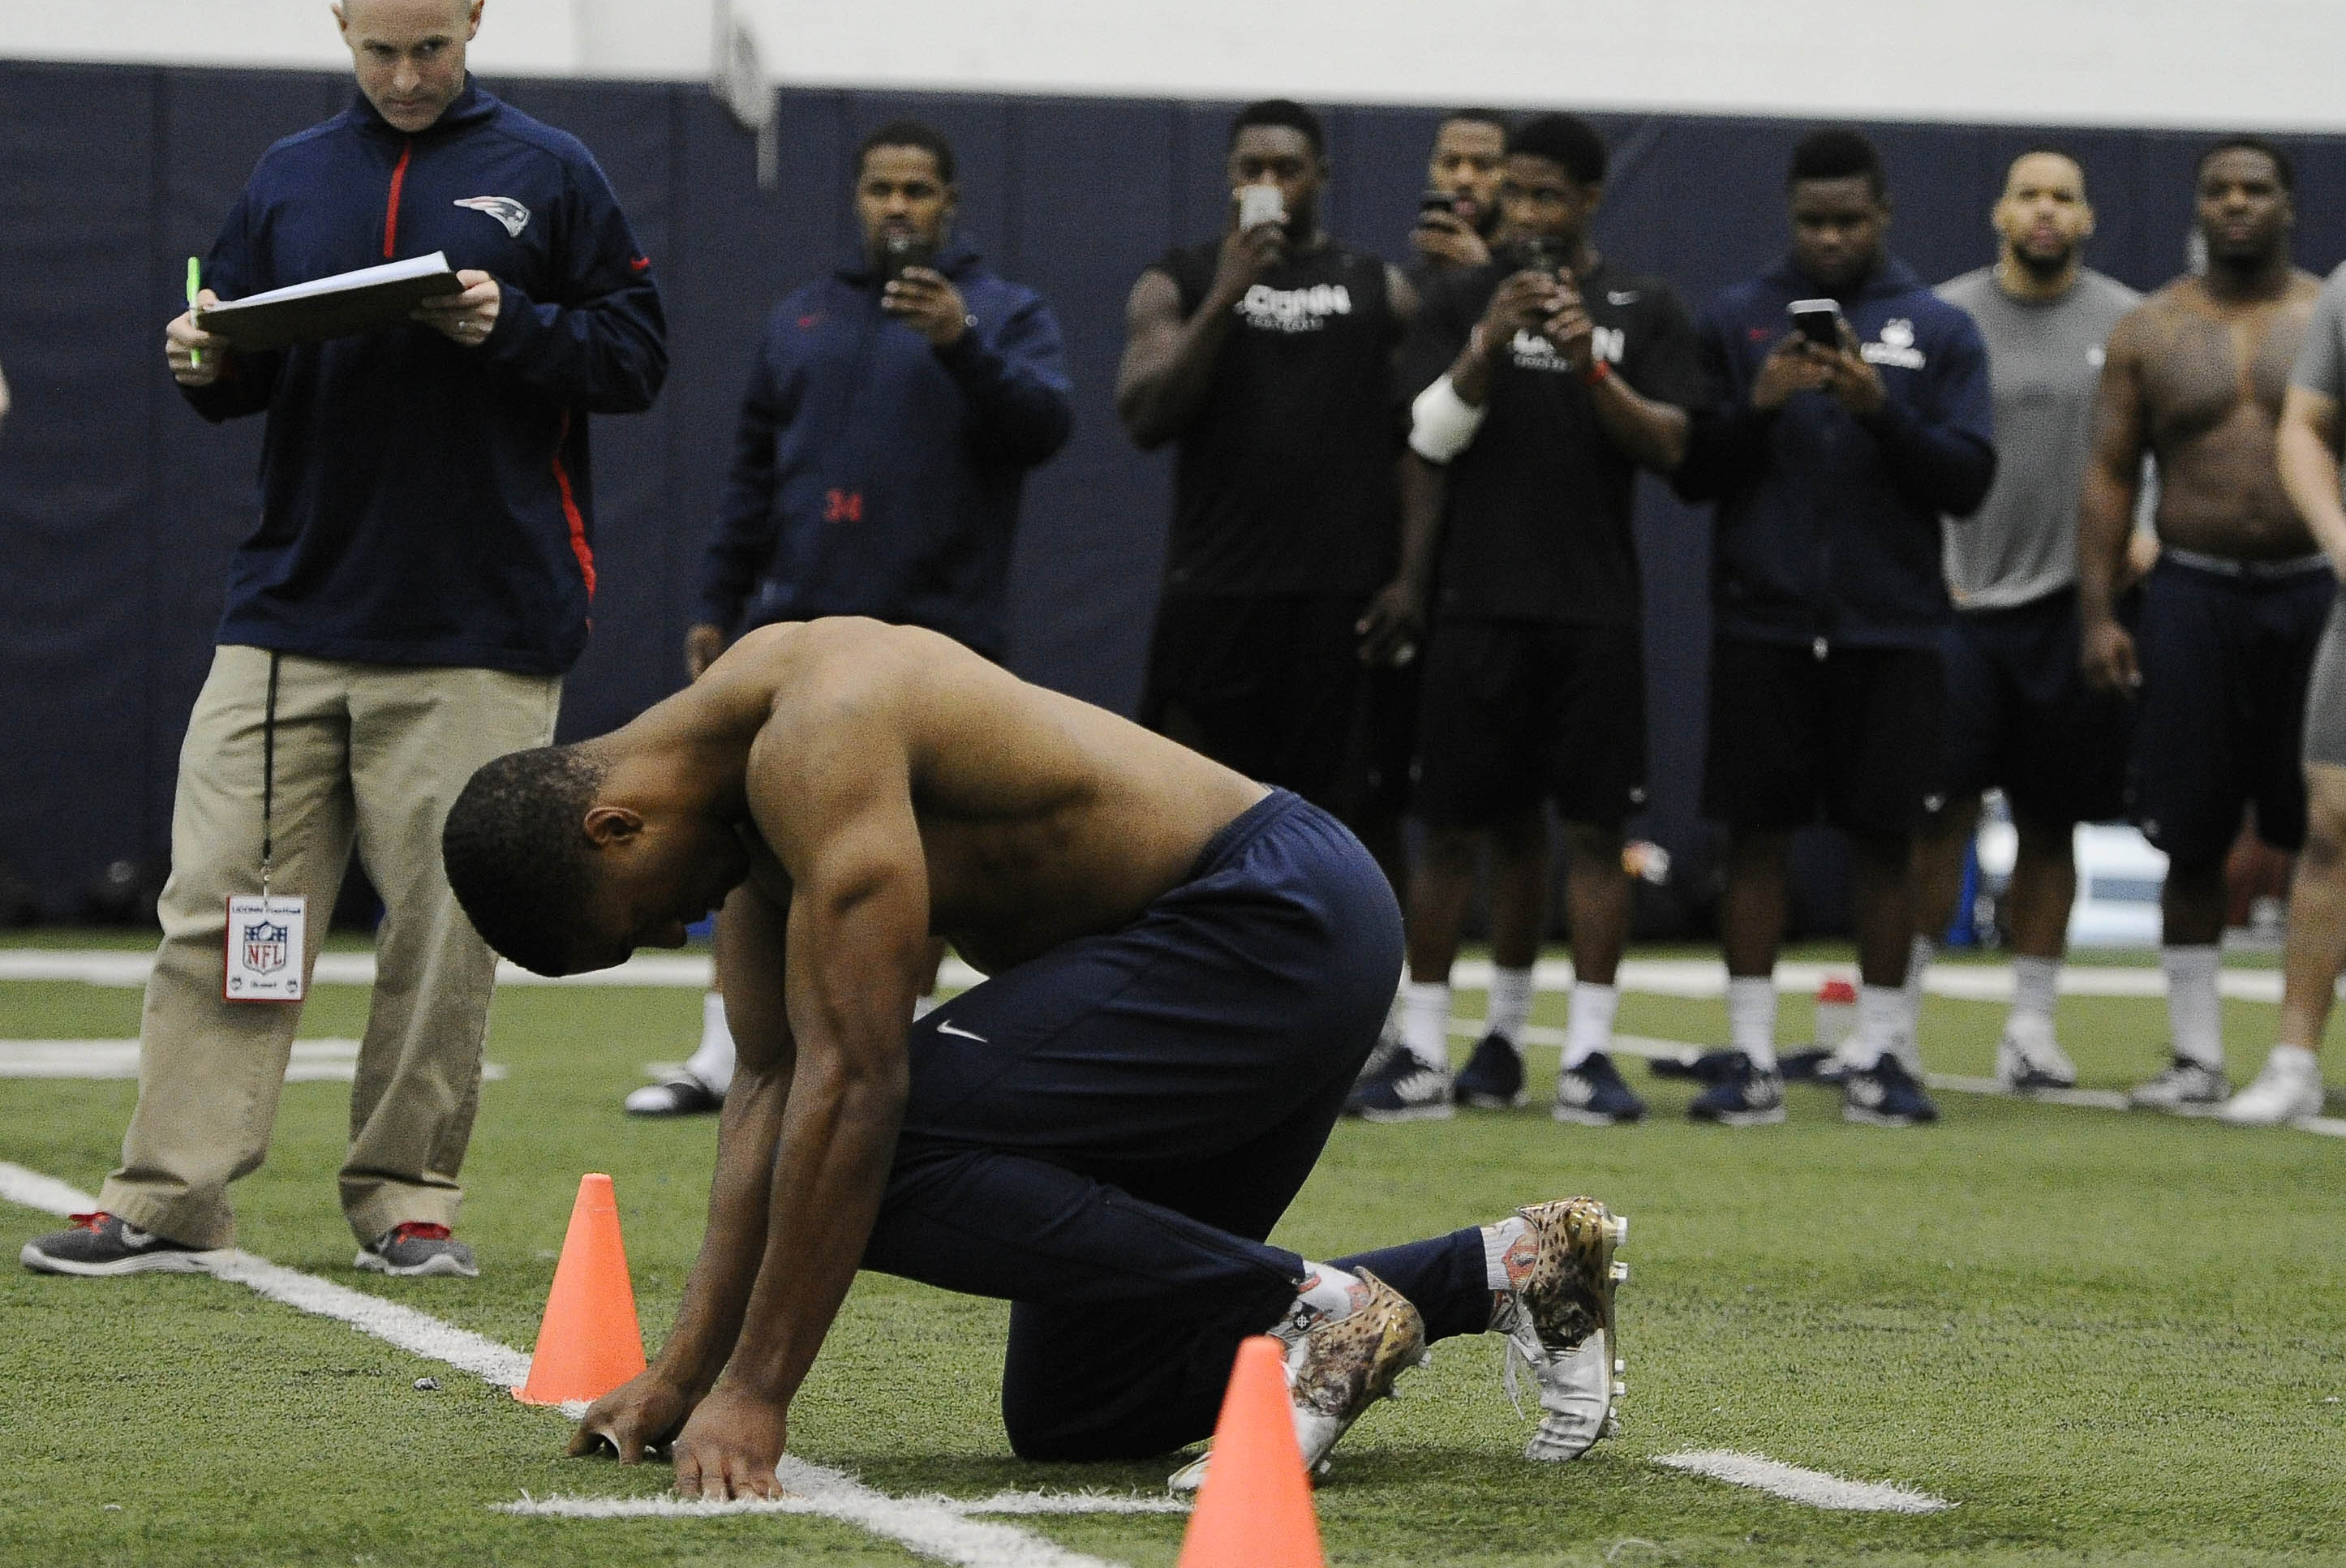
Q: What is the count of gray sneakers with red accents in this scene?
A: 2